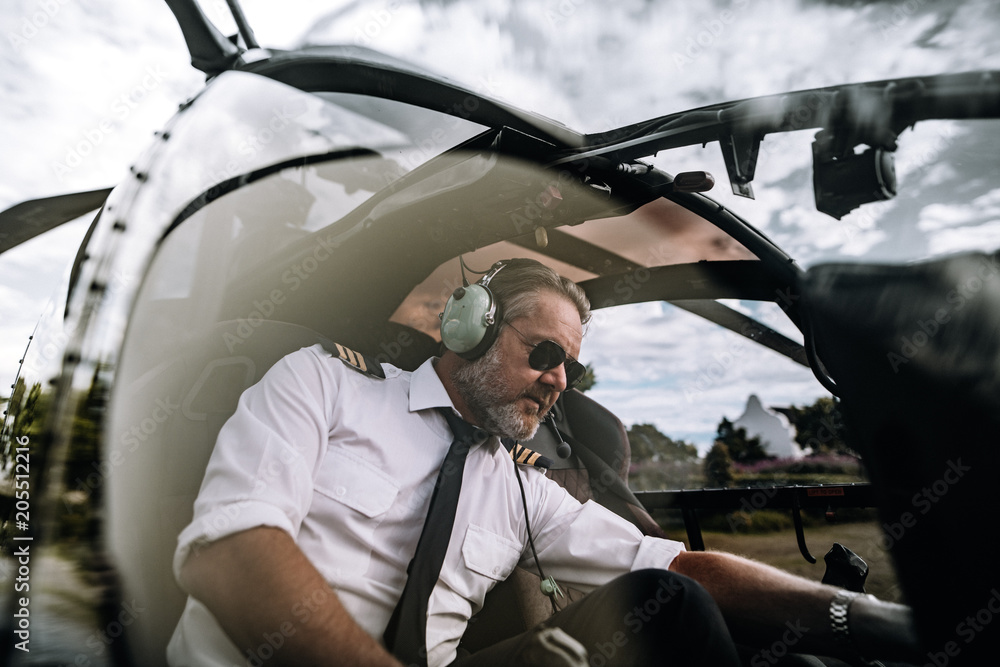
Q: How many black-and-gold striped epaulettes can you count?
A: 2